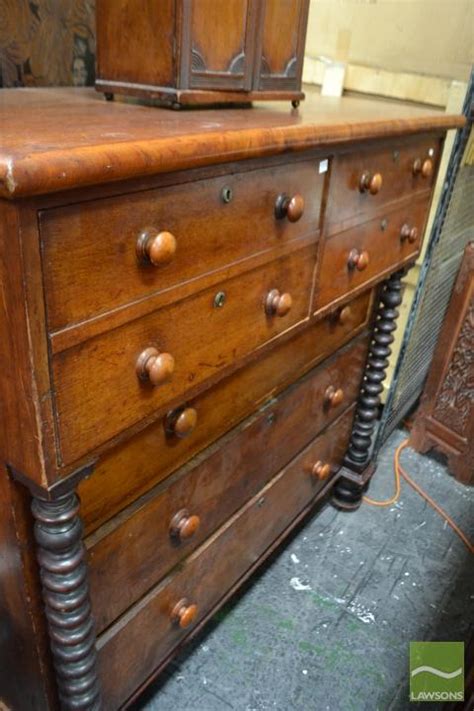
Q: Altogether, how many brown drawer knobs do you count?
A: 14